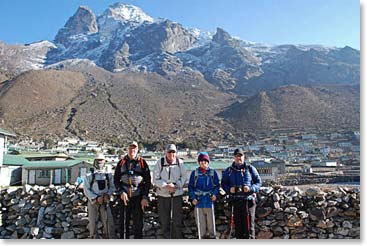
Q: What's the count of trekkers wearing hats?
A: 5